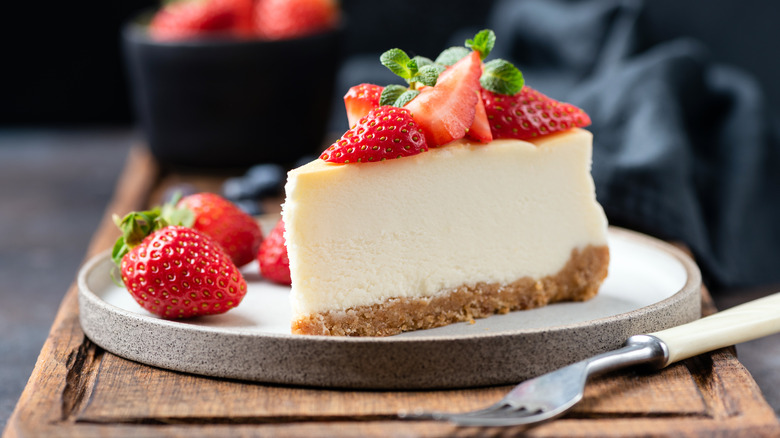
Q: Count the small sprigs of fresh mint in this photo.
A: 2